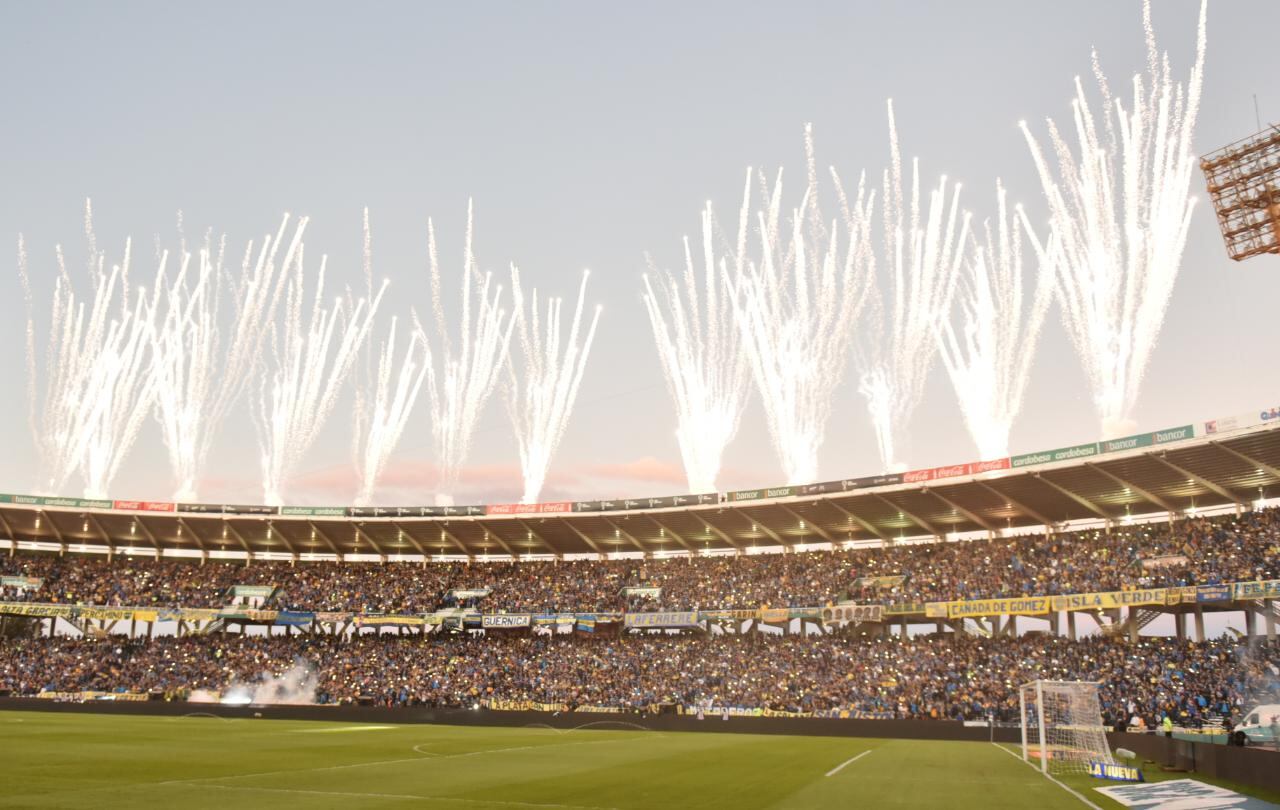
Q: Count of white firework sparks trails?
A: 12